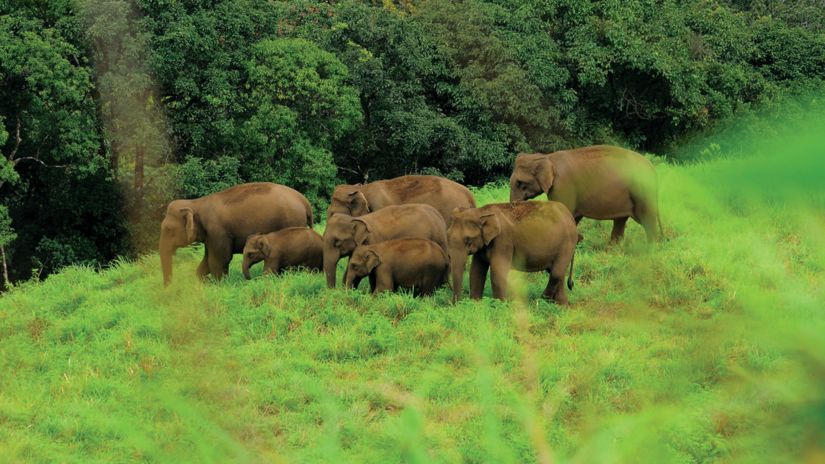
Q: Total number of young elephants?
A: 2